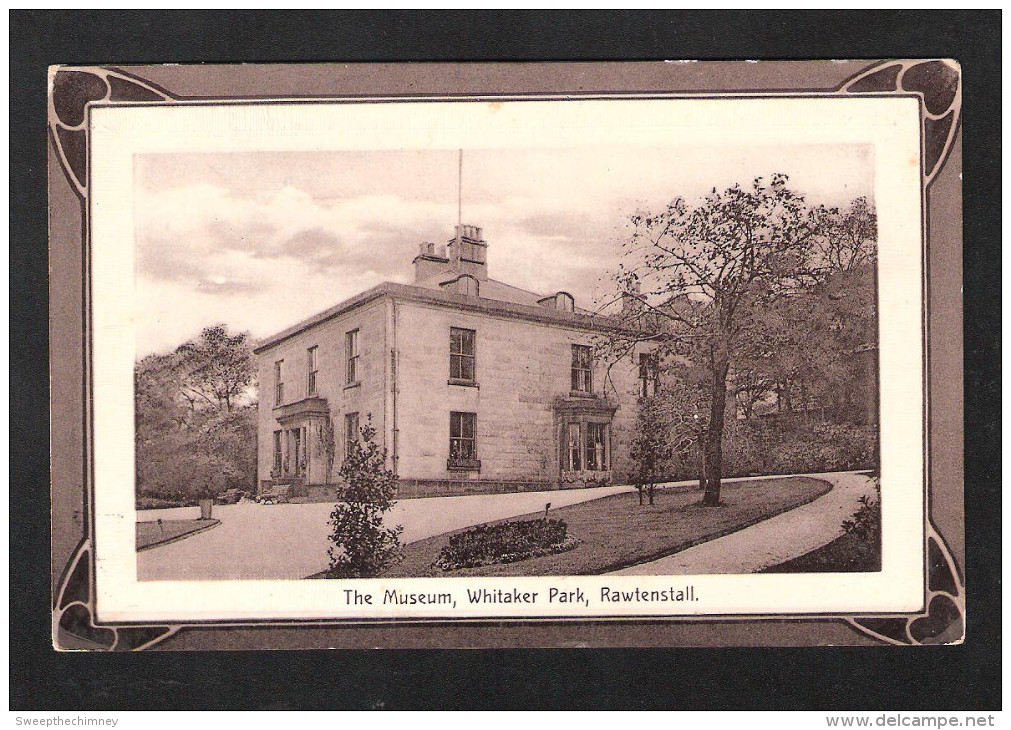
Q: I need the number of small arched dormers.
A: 2